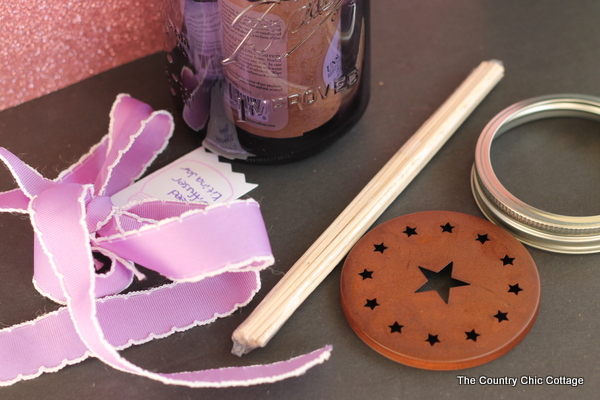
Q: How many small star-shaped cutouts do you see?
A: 12